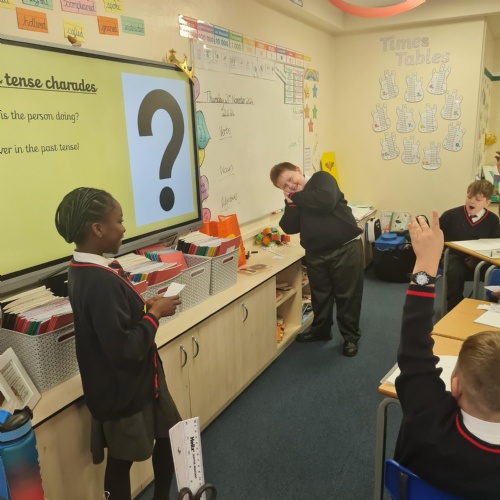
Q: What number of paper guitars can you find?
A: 11